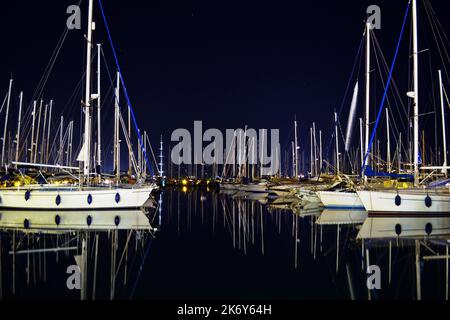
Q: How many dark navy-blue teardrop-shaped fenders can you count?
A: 6